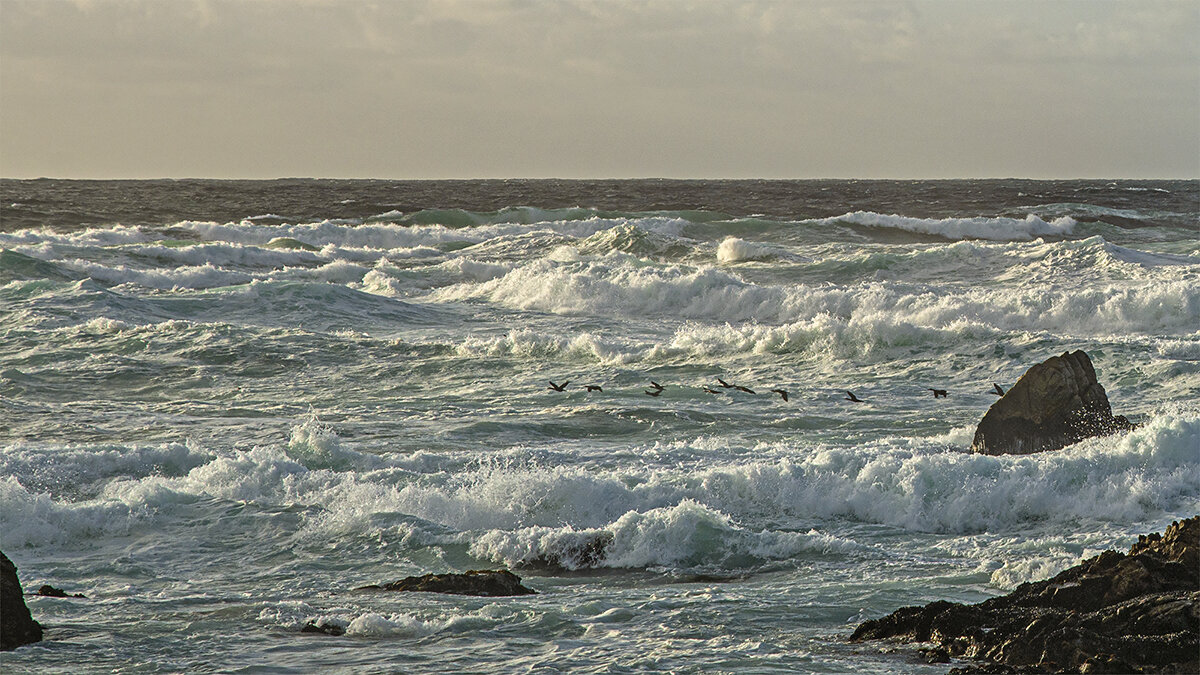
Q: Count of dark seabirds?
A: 11